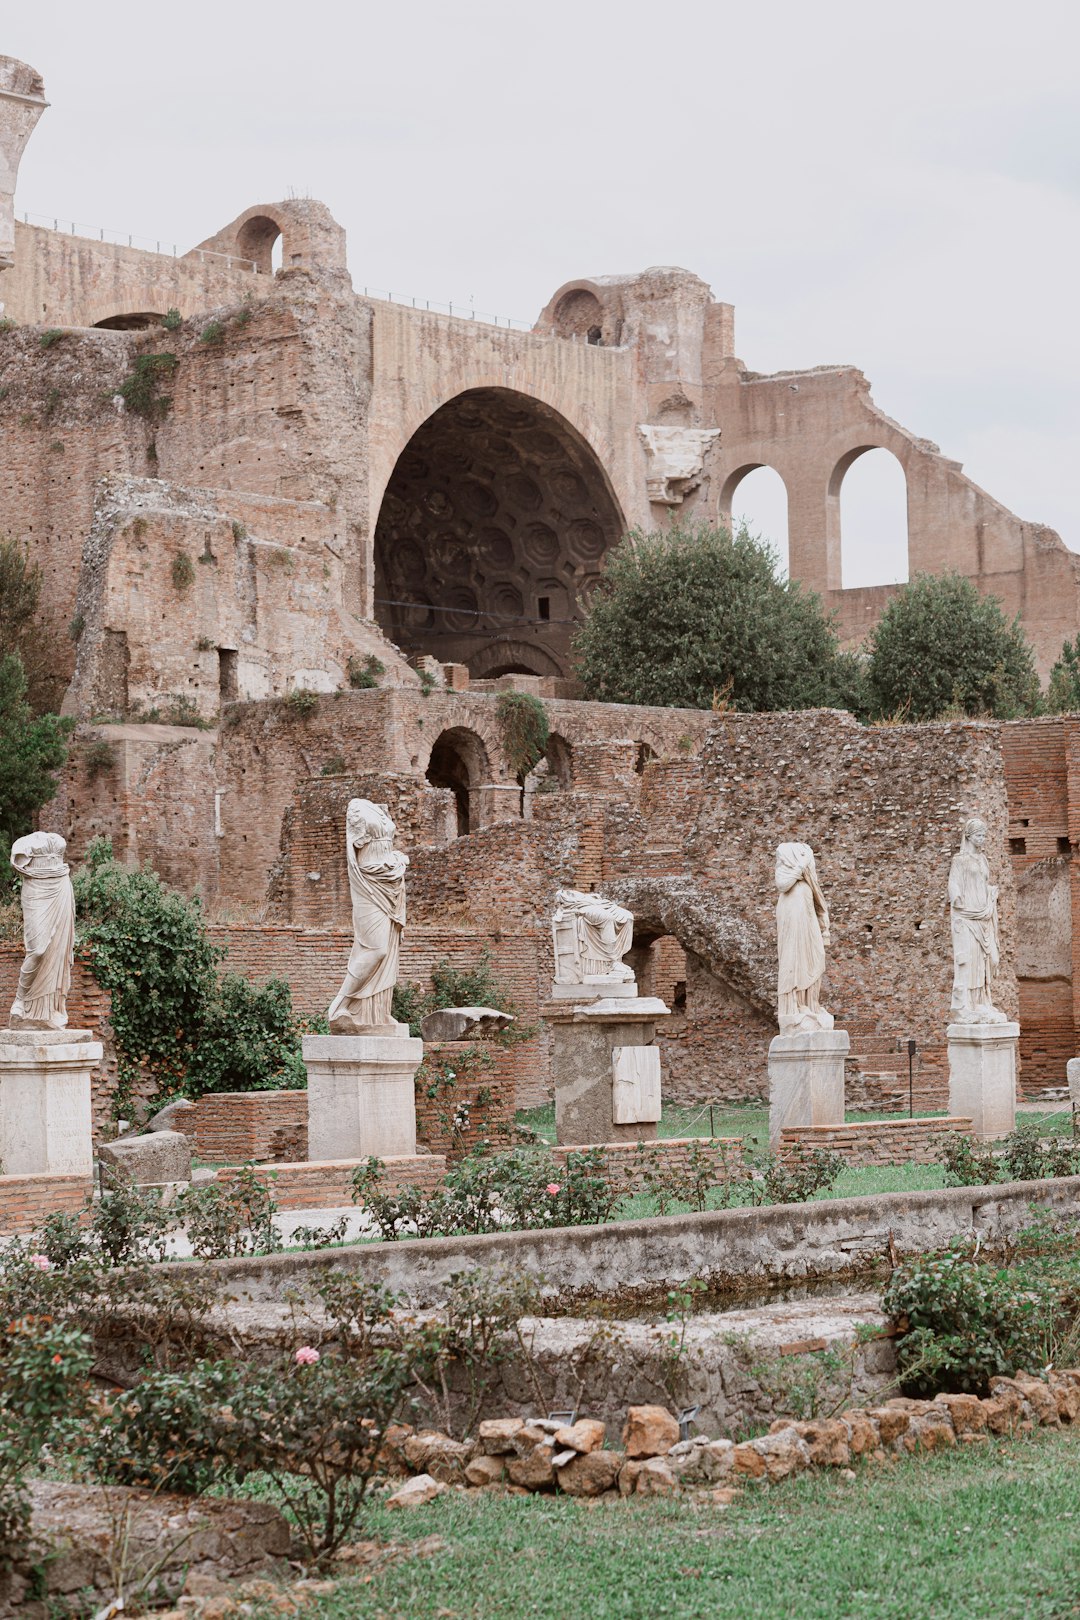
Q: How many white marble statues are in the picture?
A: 5